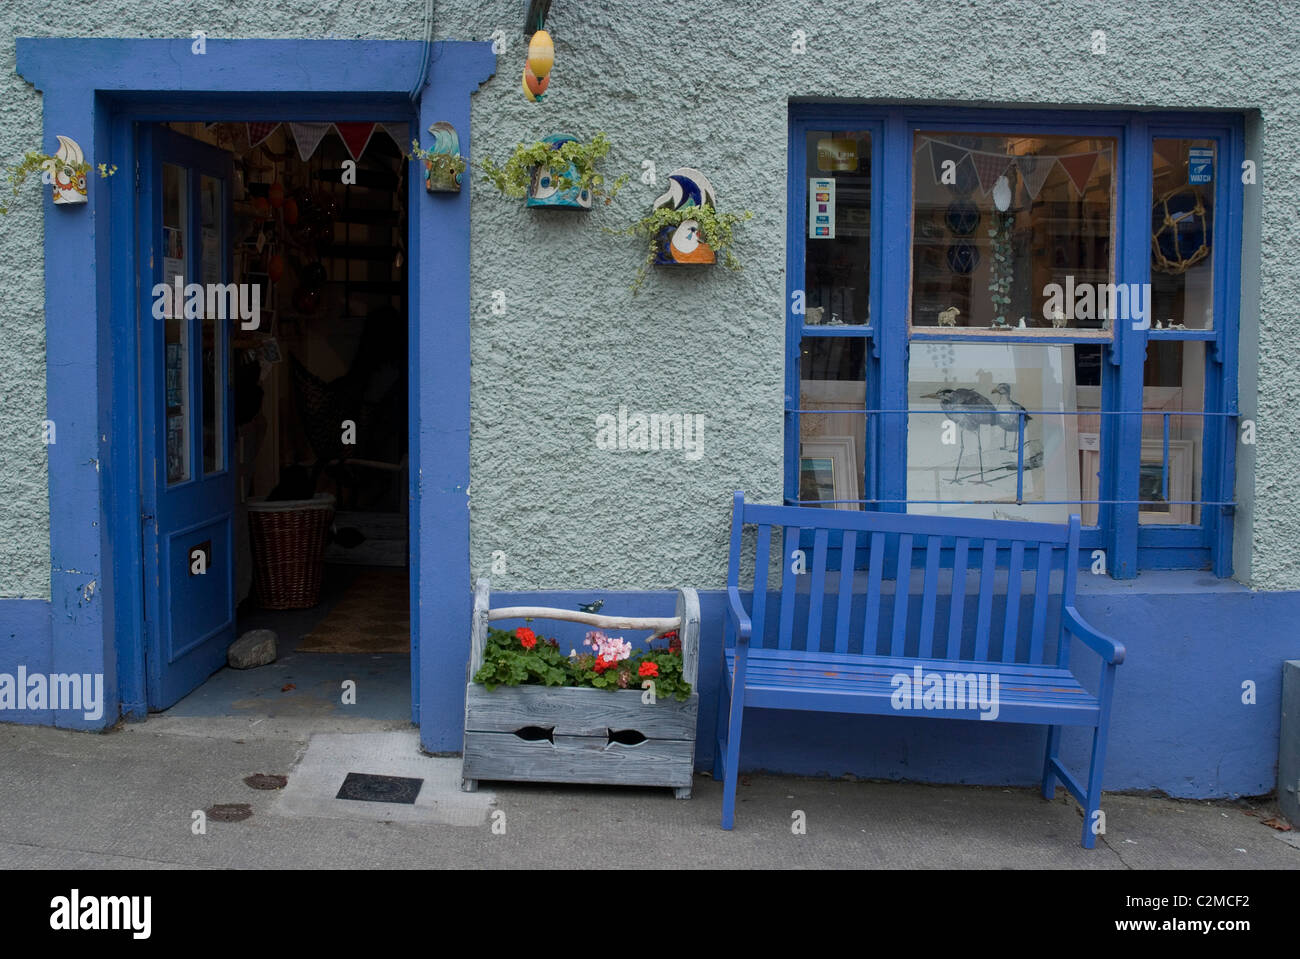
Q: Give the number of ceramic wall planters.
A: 4